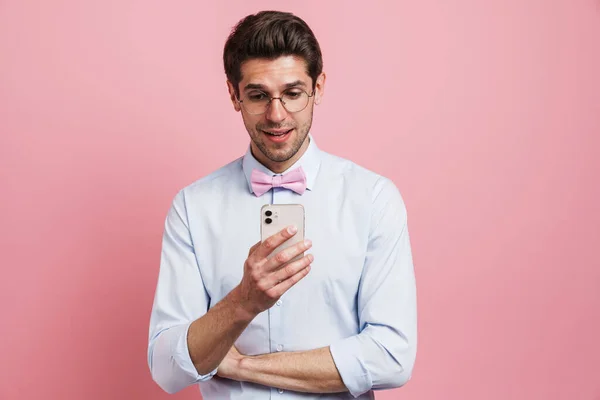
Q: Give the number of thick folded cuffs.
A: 2